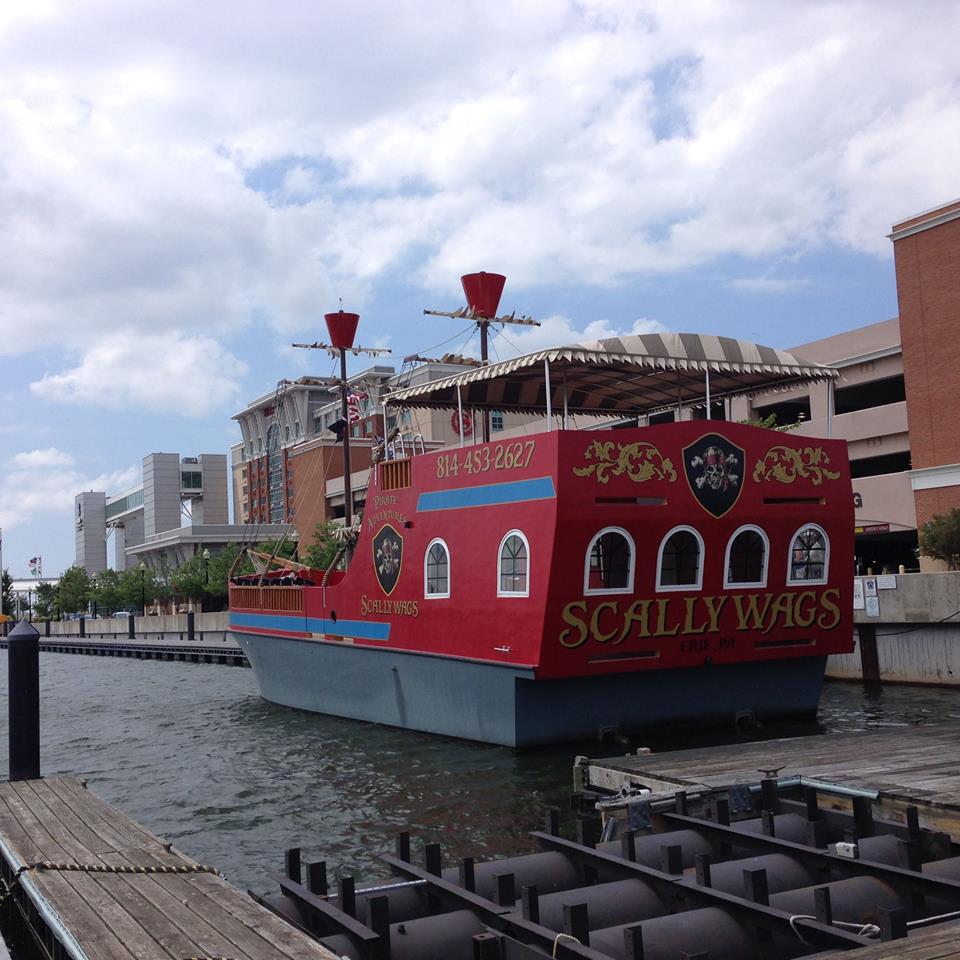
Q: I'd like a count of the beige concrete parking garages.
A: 1